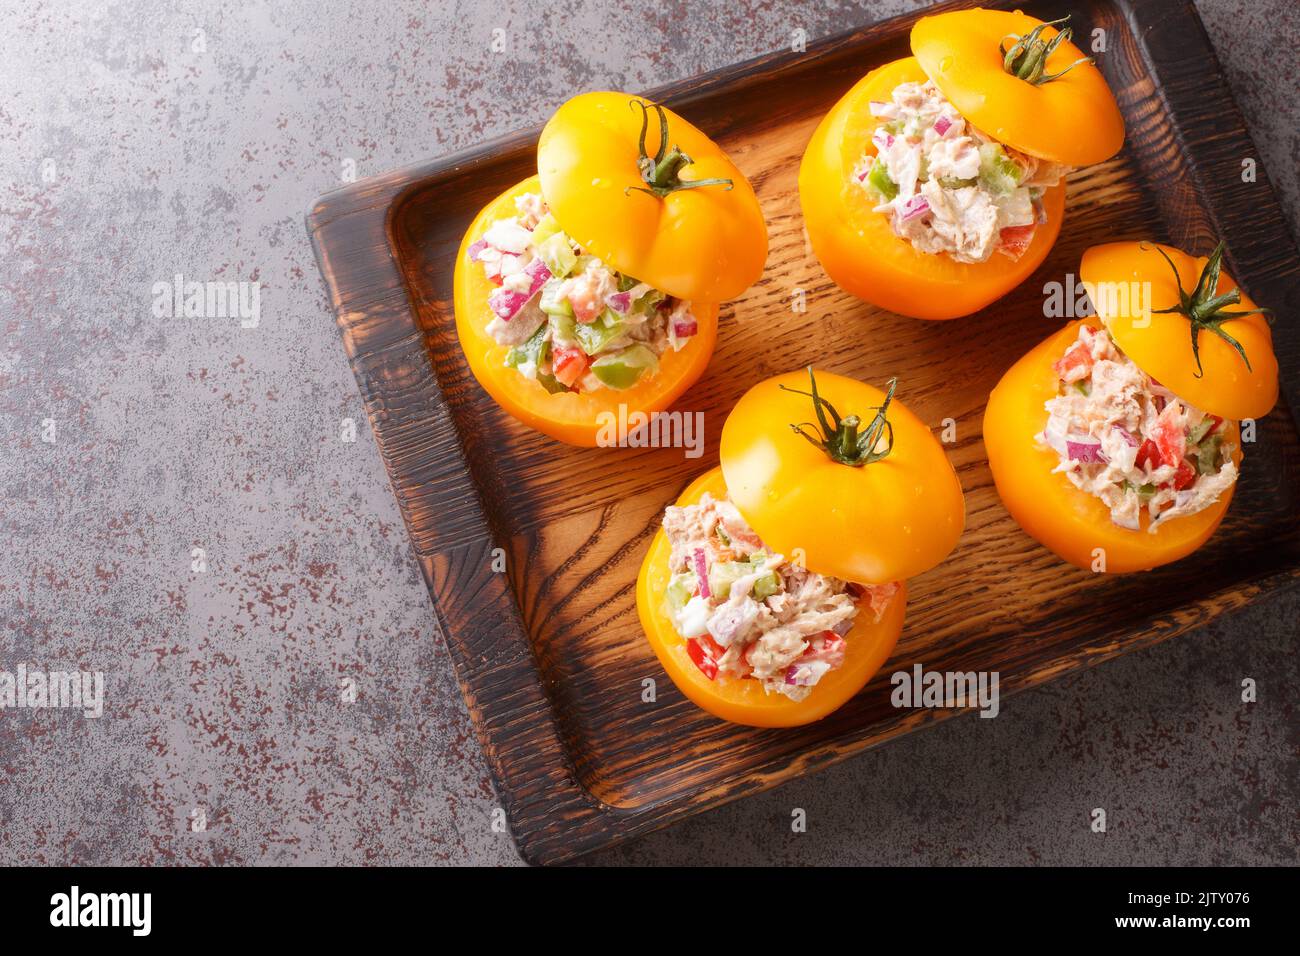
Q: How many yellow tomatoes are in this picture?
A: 4